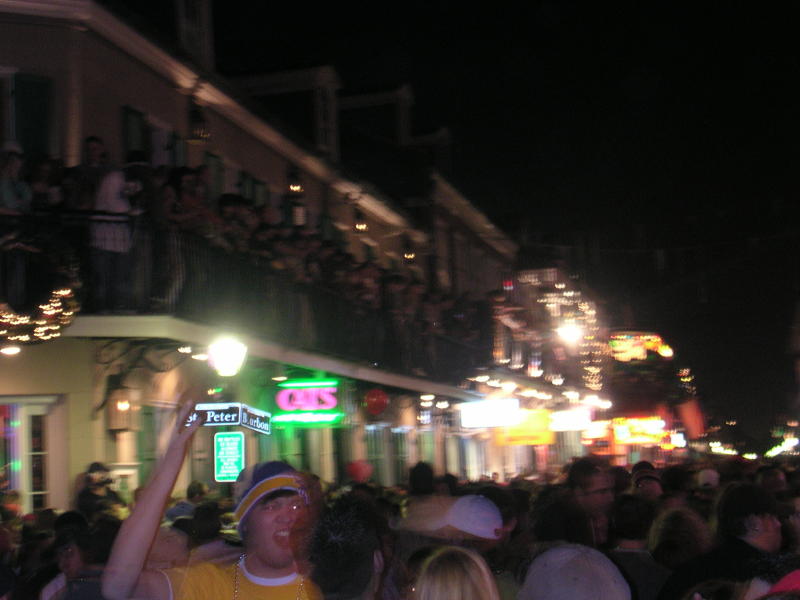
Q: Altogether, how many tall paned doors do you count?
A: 1